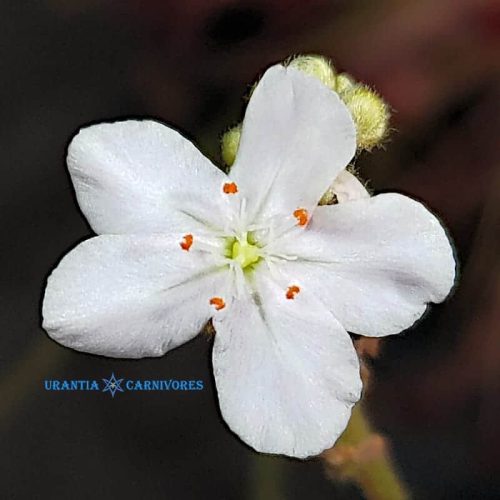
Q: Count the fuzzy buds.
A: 4